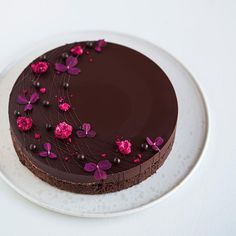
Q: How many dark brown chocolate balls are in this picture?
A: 12